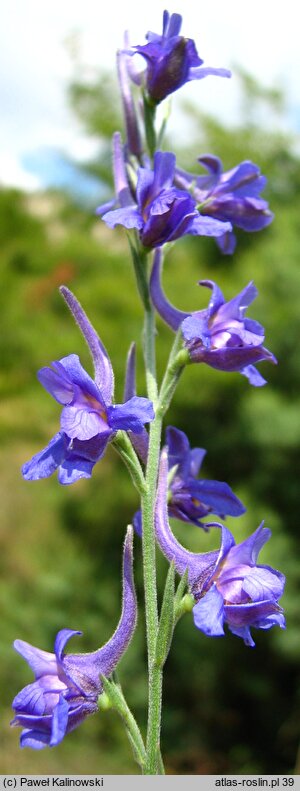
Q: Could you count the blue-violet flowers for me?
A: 8